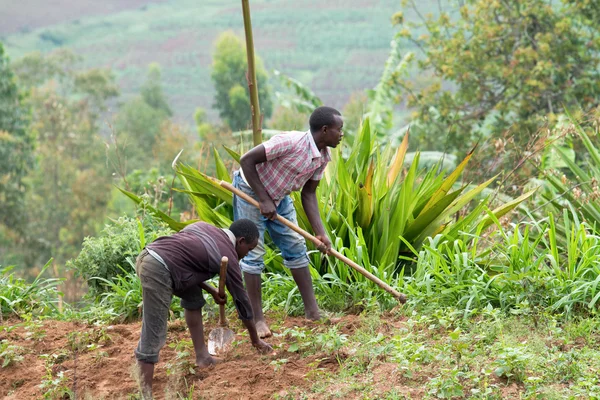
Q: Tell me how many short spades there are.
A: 1